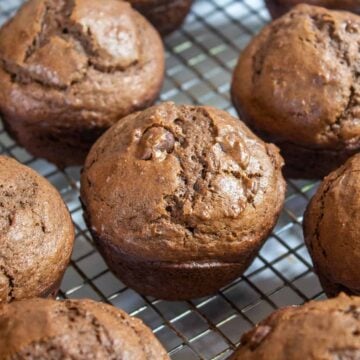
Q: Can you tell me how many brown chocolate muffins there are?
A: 9